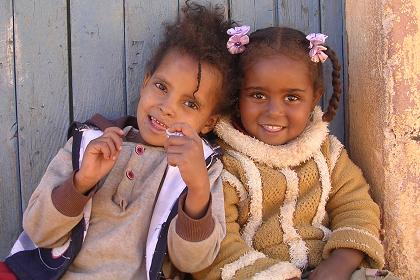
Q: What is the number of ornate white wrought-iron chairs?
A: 0